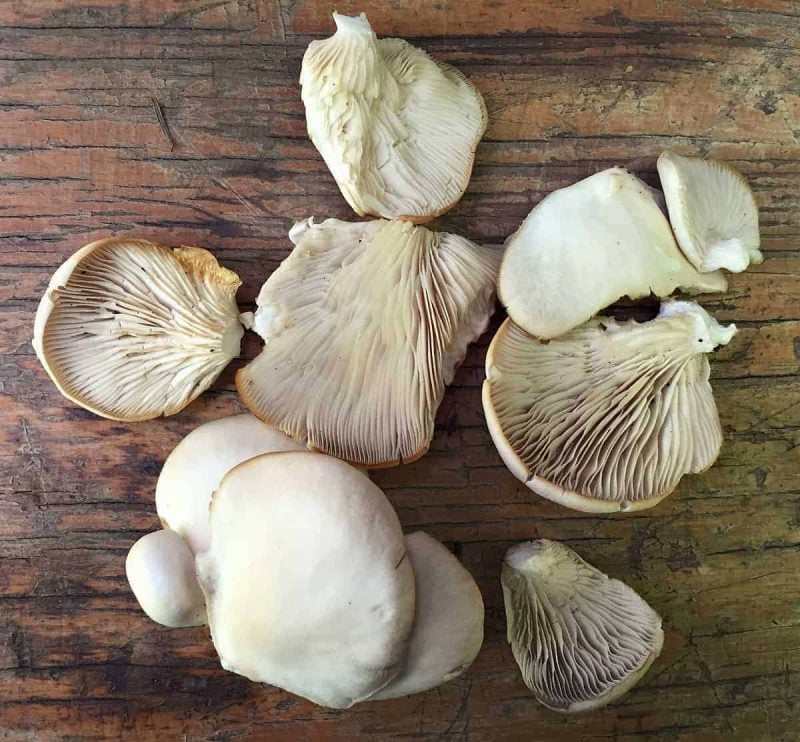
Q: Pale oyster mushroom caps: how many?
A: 11